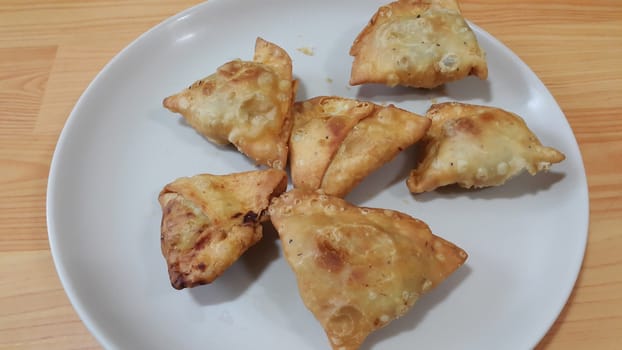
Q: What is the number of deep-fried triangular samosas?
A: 6